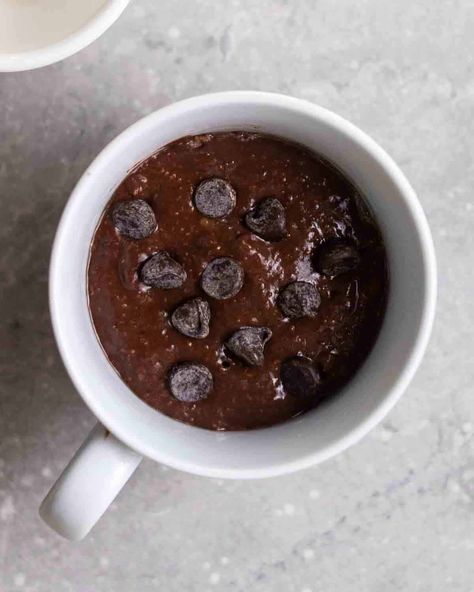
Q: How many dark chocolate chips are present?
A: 11